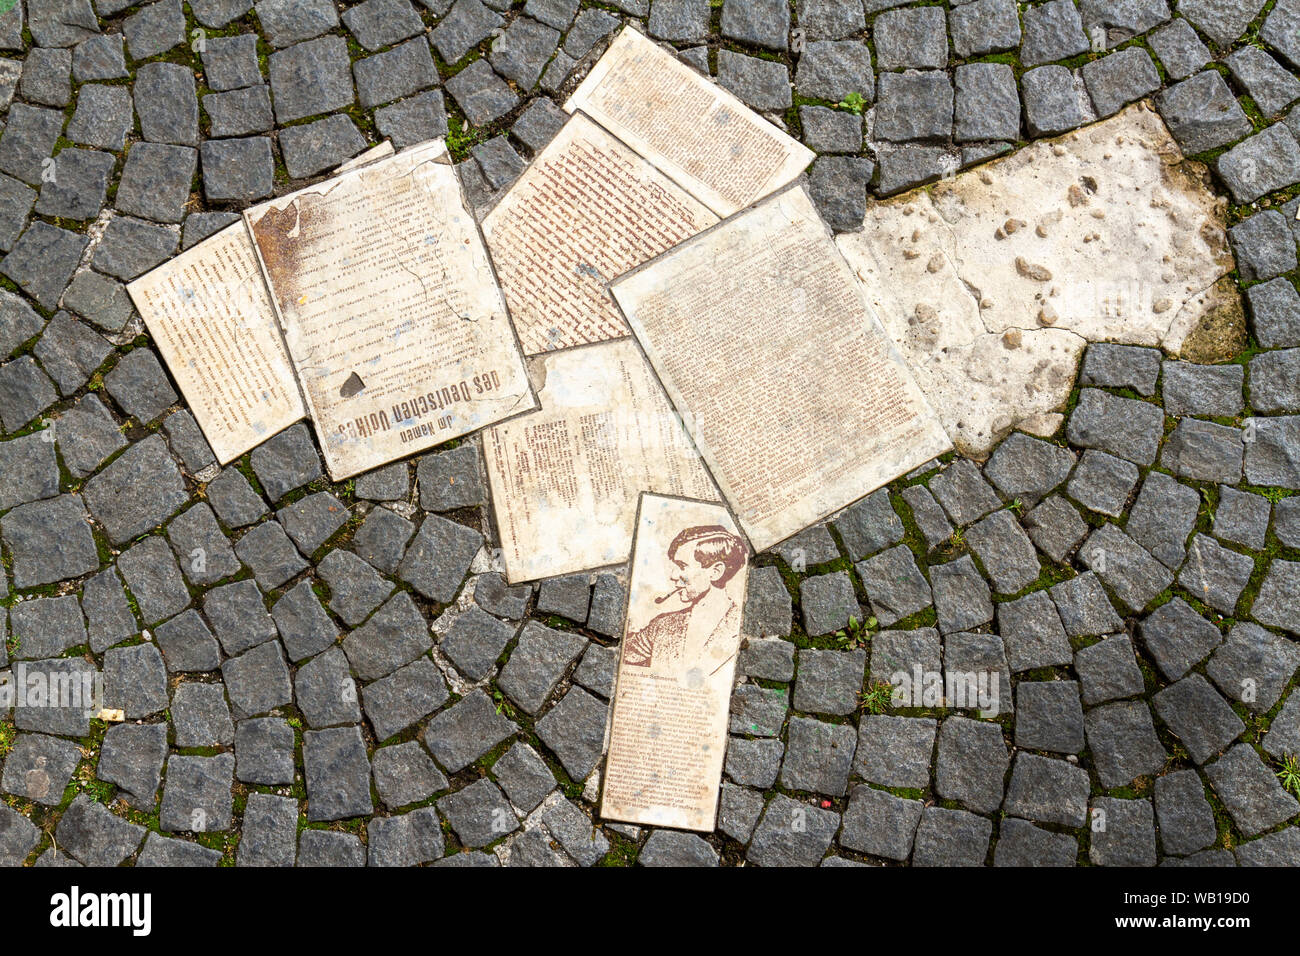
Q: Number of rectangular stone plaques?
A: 7